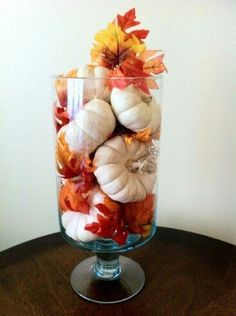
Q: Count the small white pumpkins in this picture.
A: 5